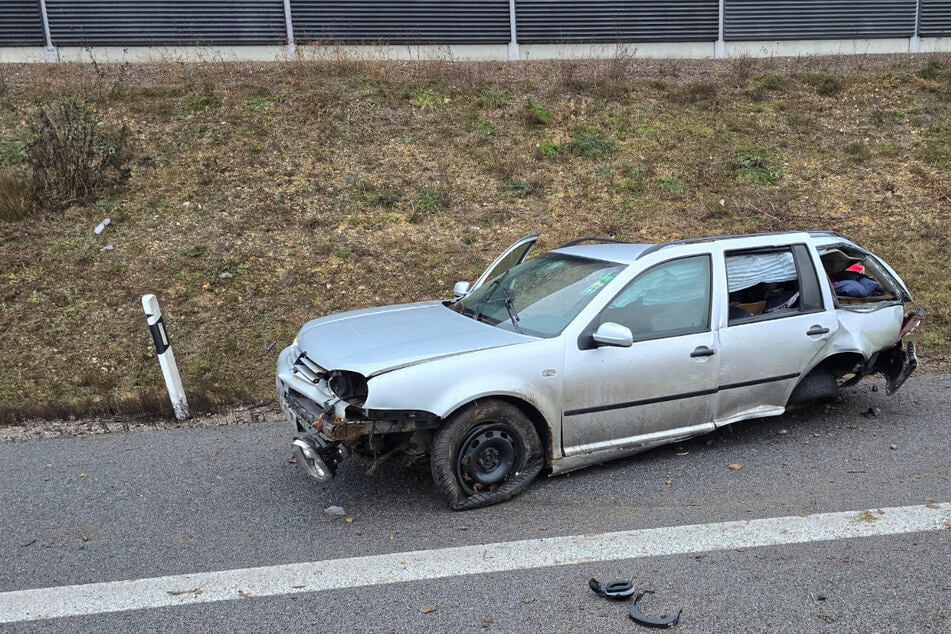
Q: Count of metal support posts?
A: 5